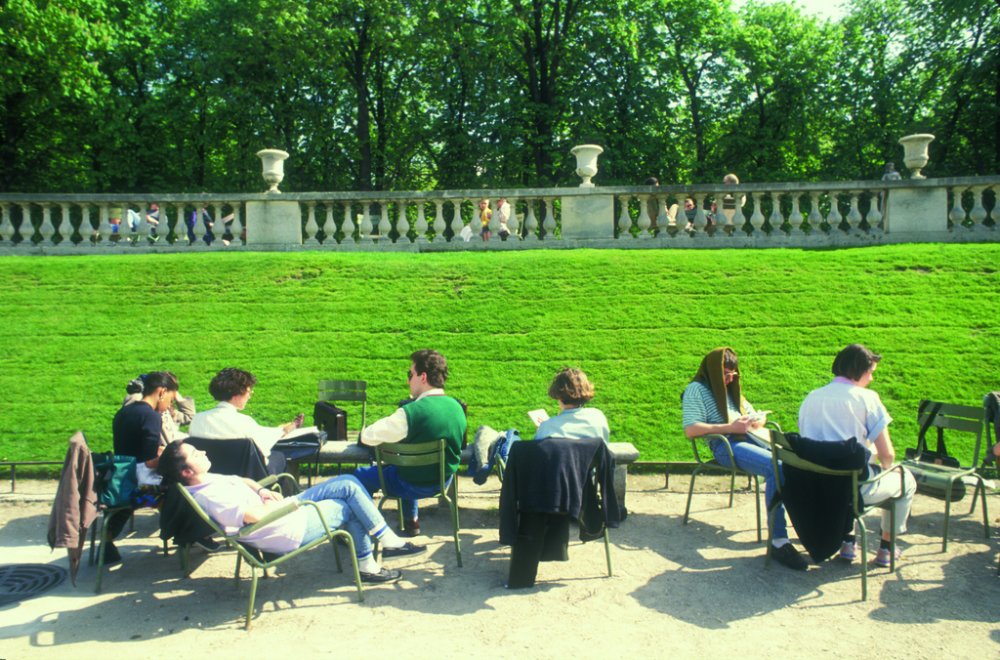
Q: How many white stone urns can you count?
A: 3